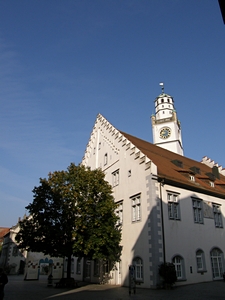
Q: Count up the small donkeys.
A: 0